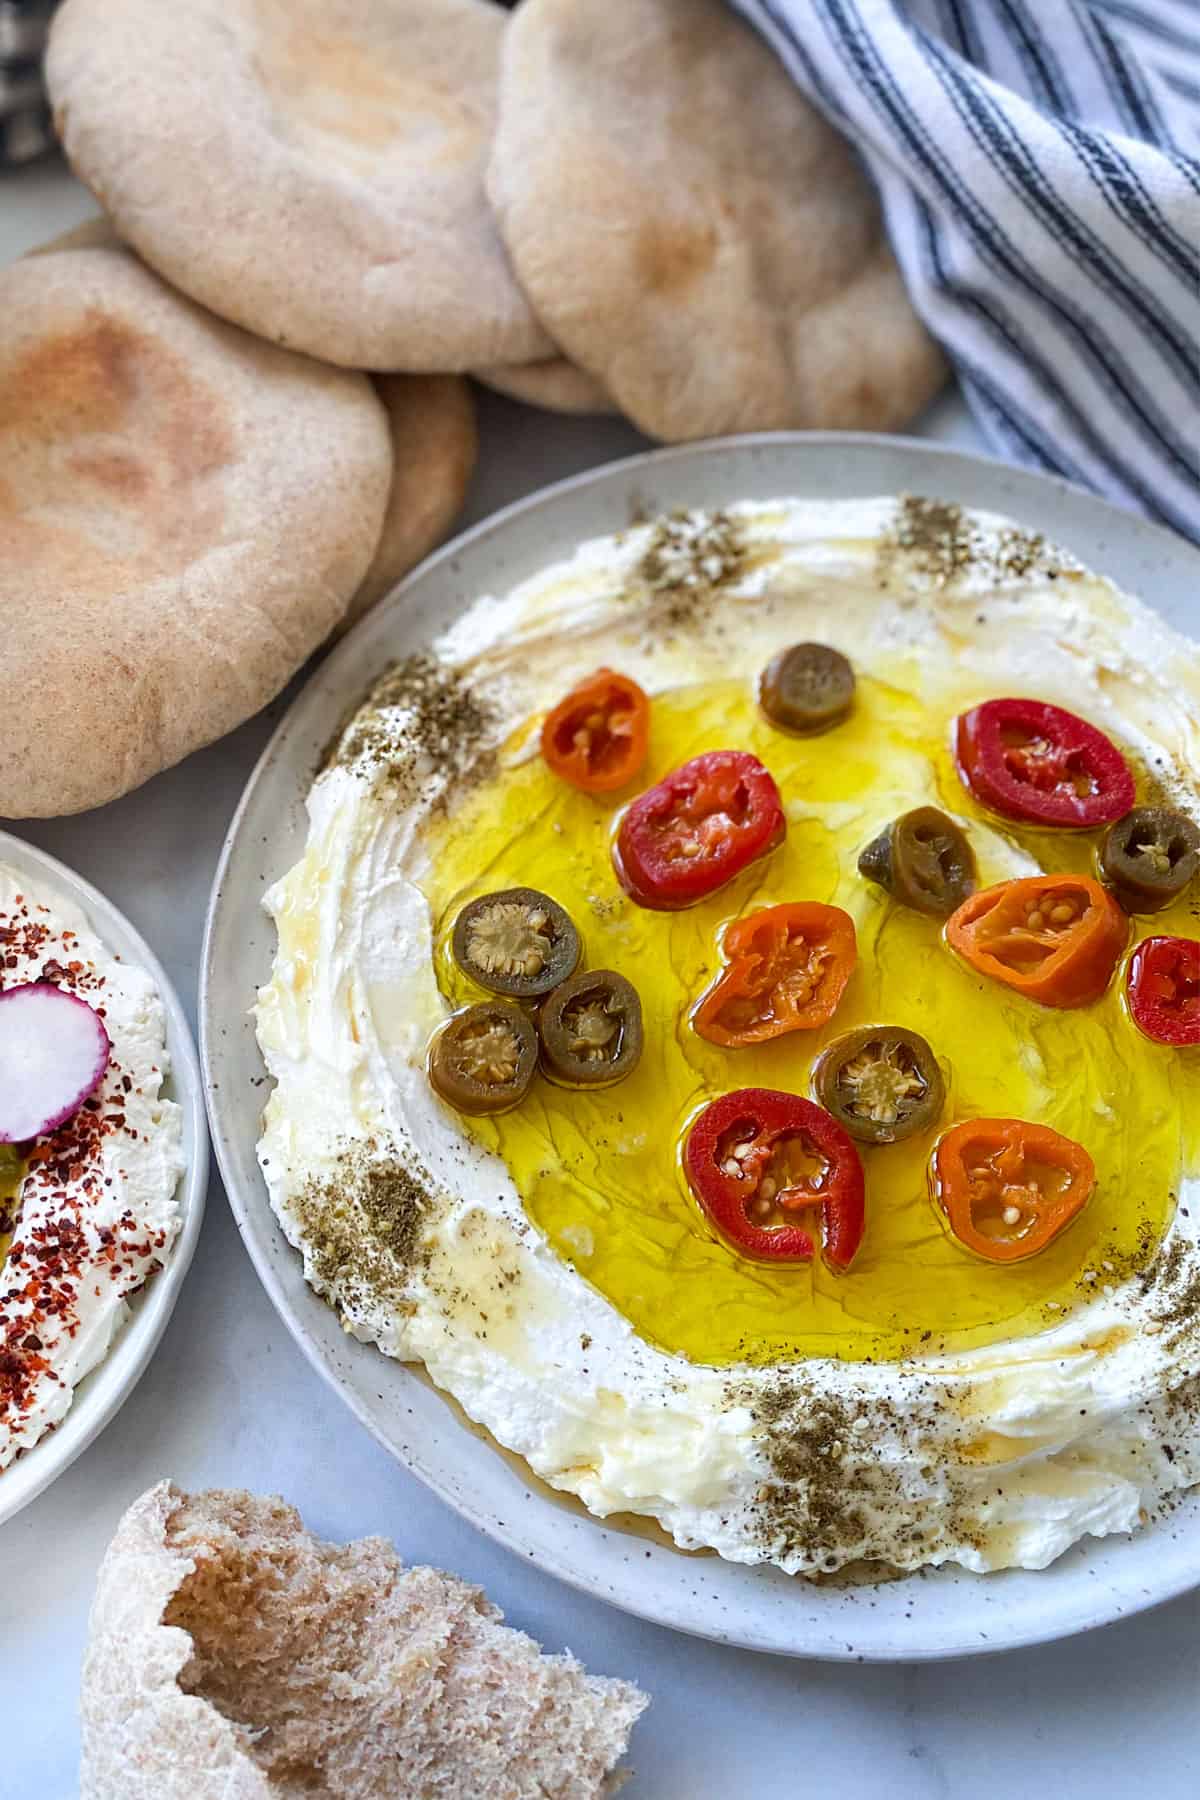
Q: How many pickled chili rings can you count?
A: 15